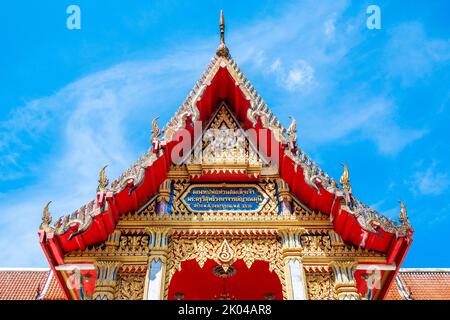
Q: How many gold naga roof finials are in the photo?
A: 6